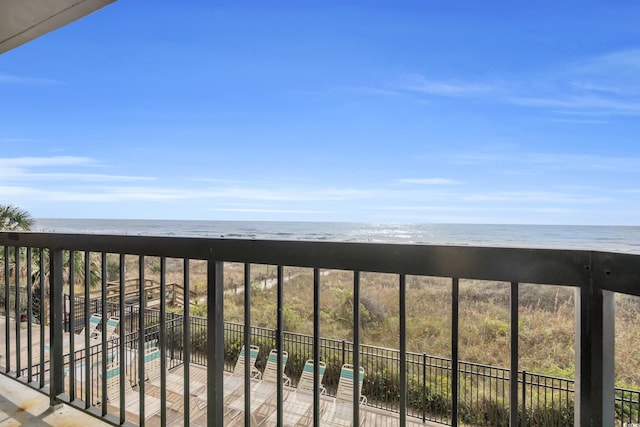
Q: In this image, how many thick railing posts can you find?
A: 3